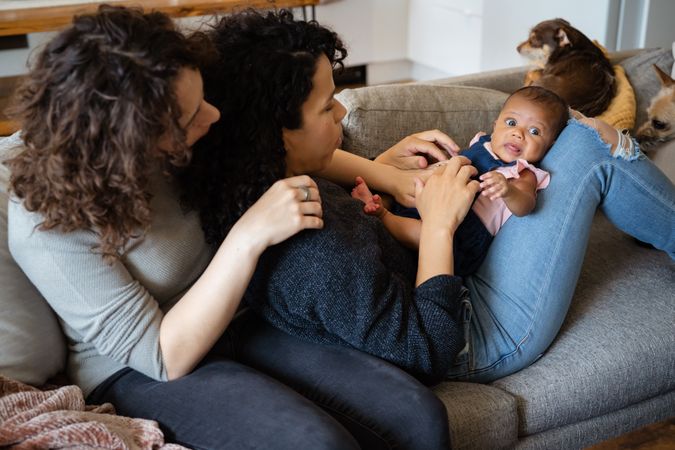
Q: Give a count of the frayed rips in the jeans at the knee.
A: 1